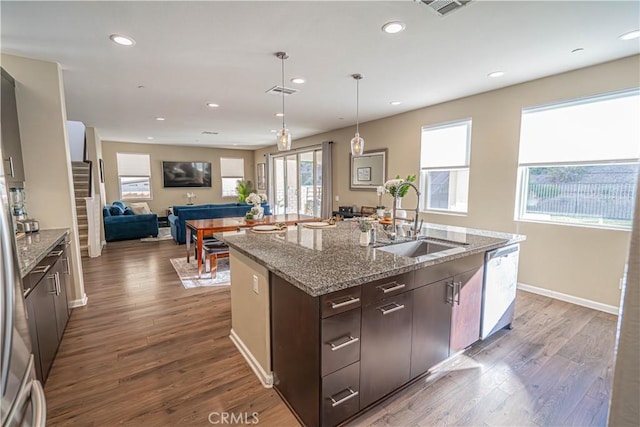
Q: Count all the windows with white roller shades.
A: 4